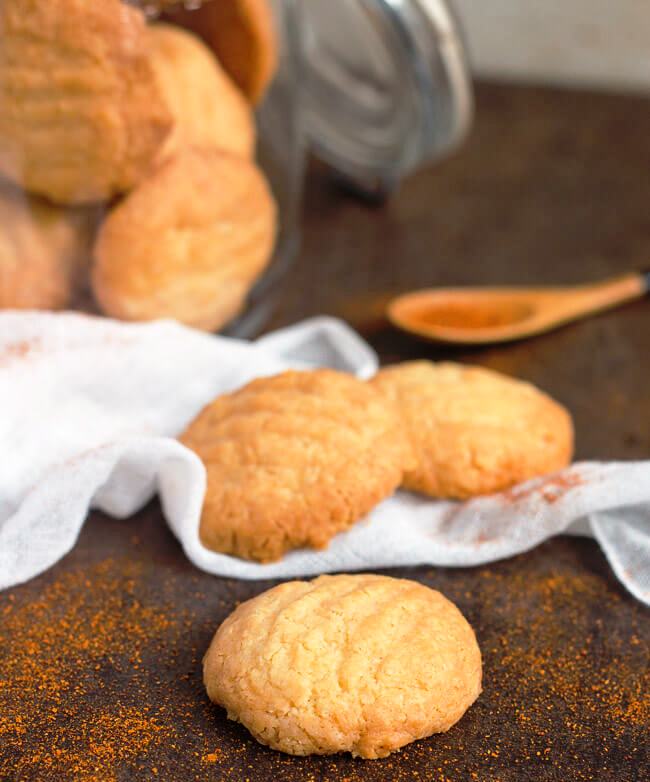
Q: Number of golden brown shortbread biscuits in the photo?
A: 8